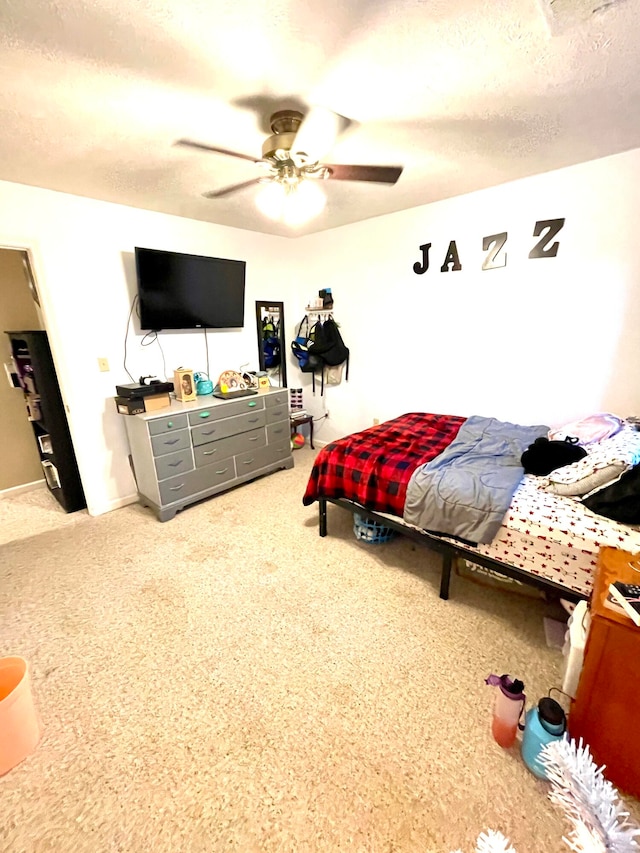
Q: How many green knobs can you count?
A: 3